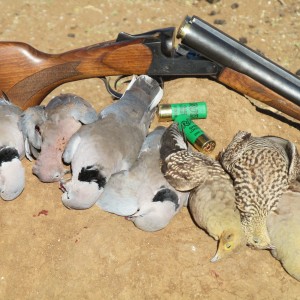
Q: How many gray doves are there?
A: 4